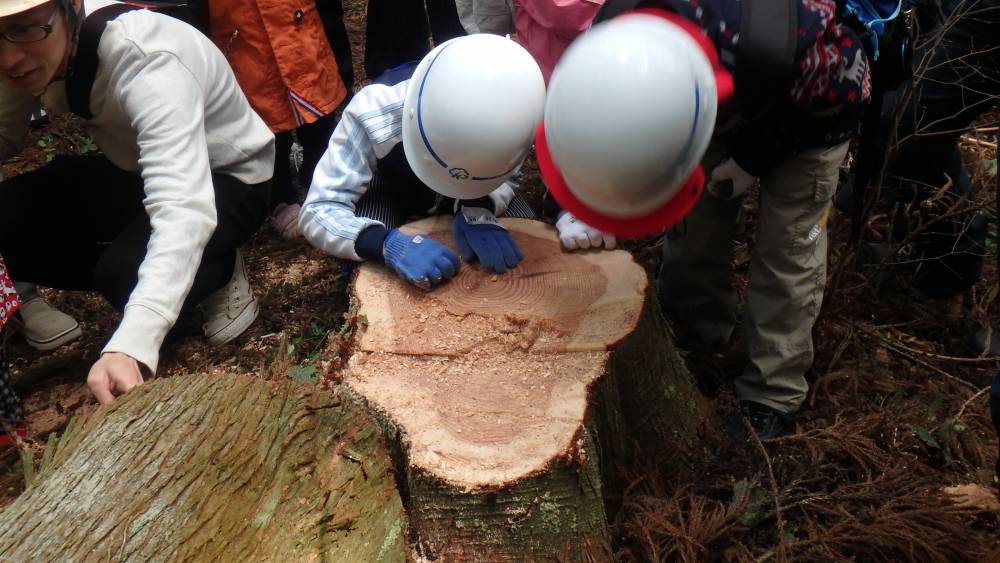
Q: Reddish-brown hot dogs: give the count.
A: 0